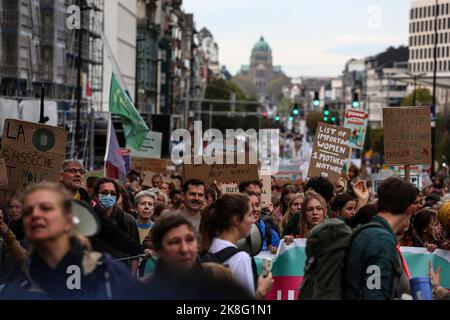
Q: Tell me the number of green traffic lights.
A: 8